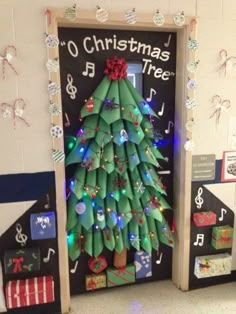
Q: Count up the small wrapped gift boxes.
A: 10